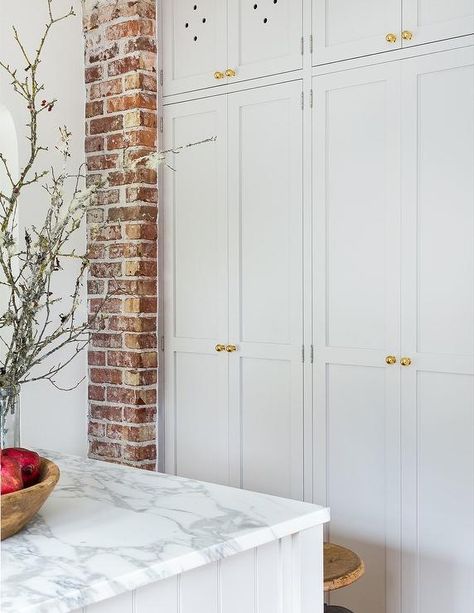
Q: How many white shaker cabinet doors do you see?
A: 8